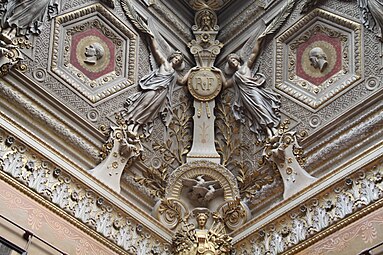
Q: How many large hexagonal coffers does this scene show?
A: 2